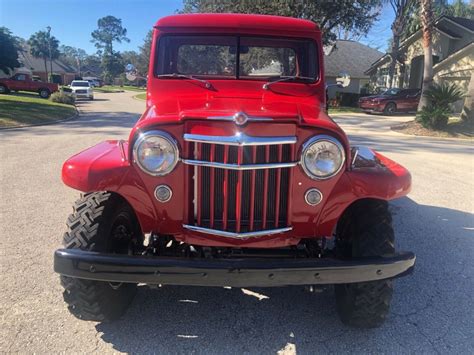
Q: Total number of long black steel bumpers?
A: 1